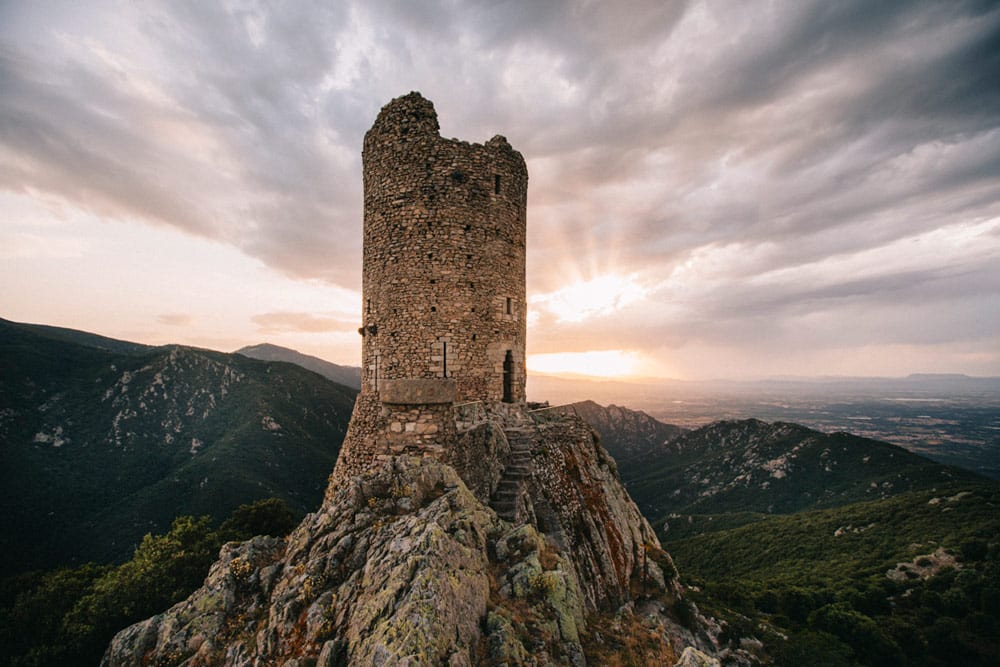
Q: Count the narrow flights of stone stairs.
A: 1